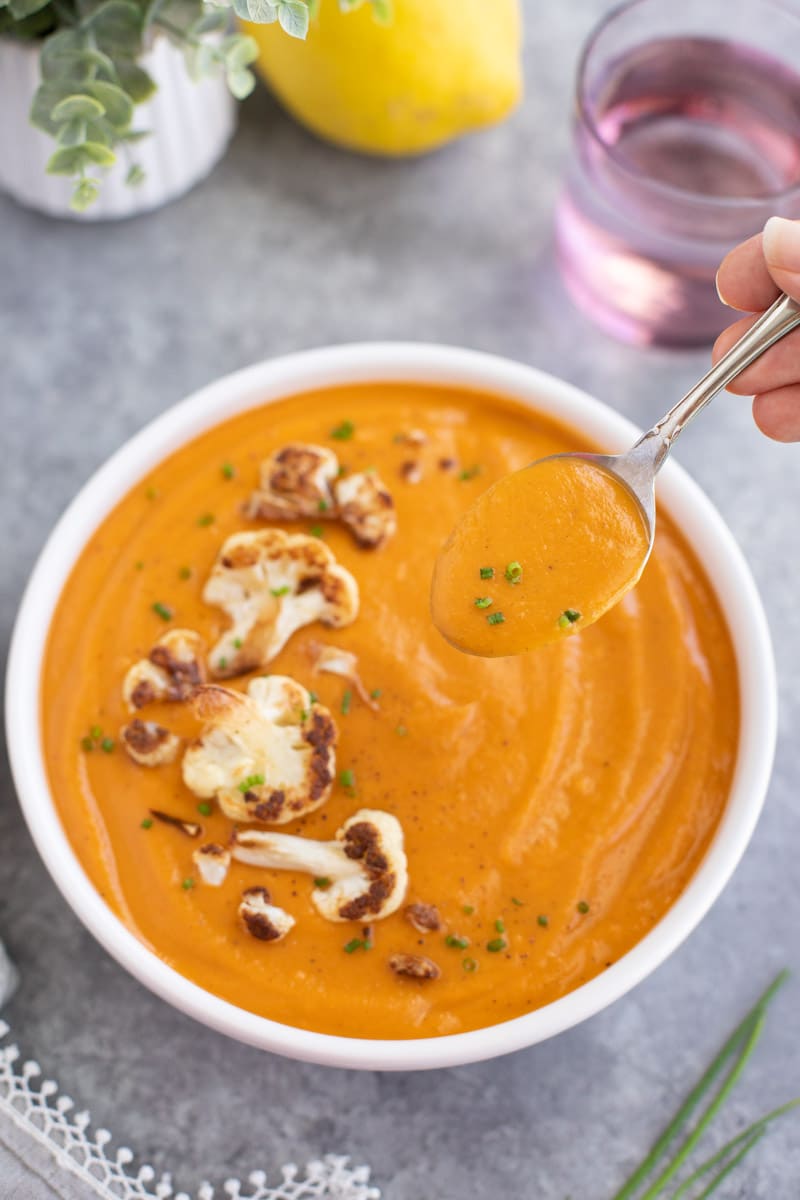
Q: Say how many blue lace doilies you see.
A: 0